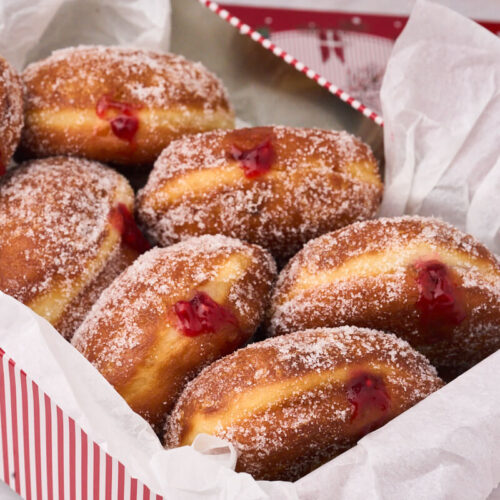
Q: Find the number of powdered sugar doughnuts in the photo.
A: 7